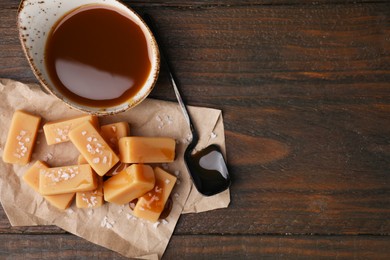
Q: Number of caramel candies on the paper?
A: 10